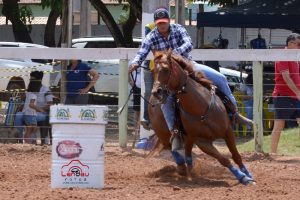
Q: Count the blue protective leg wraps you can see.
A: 4